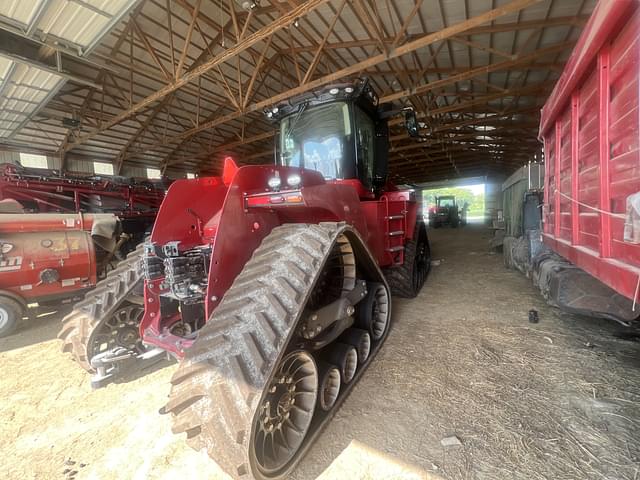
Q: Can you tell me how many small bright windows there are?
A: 4